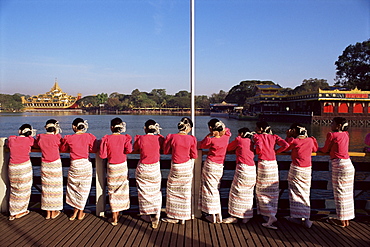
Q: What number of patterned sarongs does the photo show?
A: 11